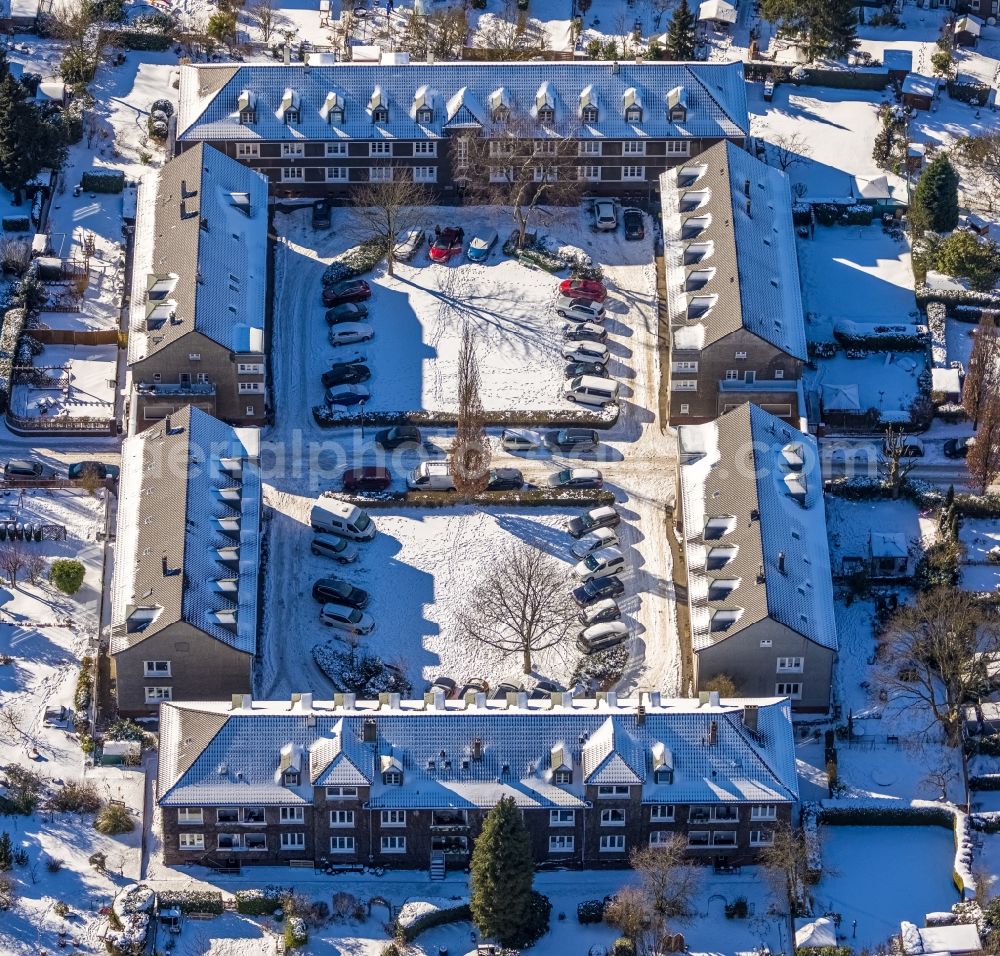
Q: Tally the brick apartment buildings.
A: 6